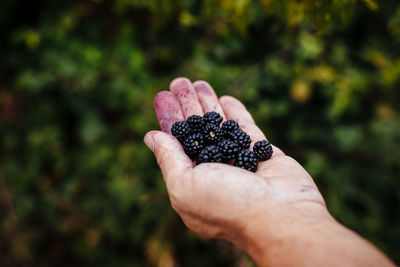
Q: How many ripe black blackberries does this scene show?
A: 11